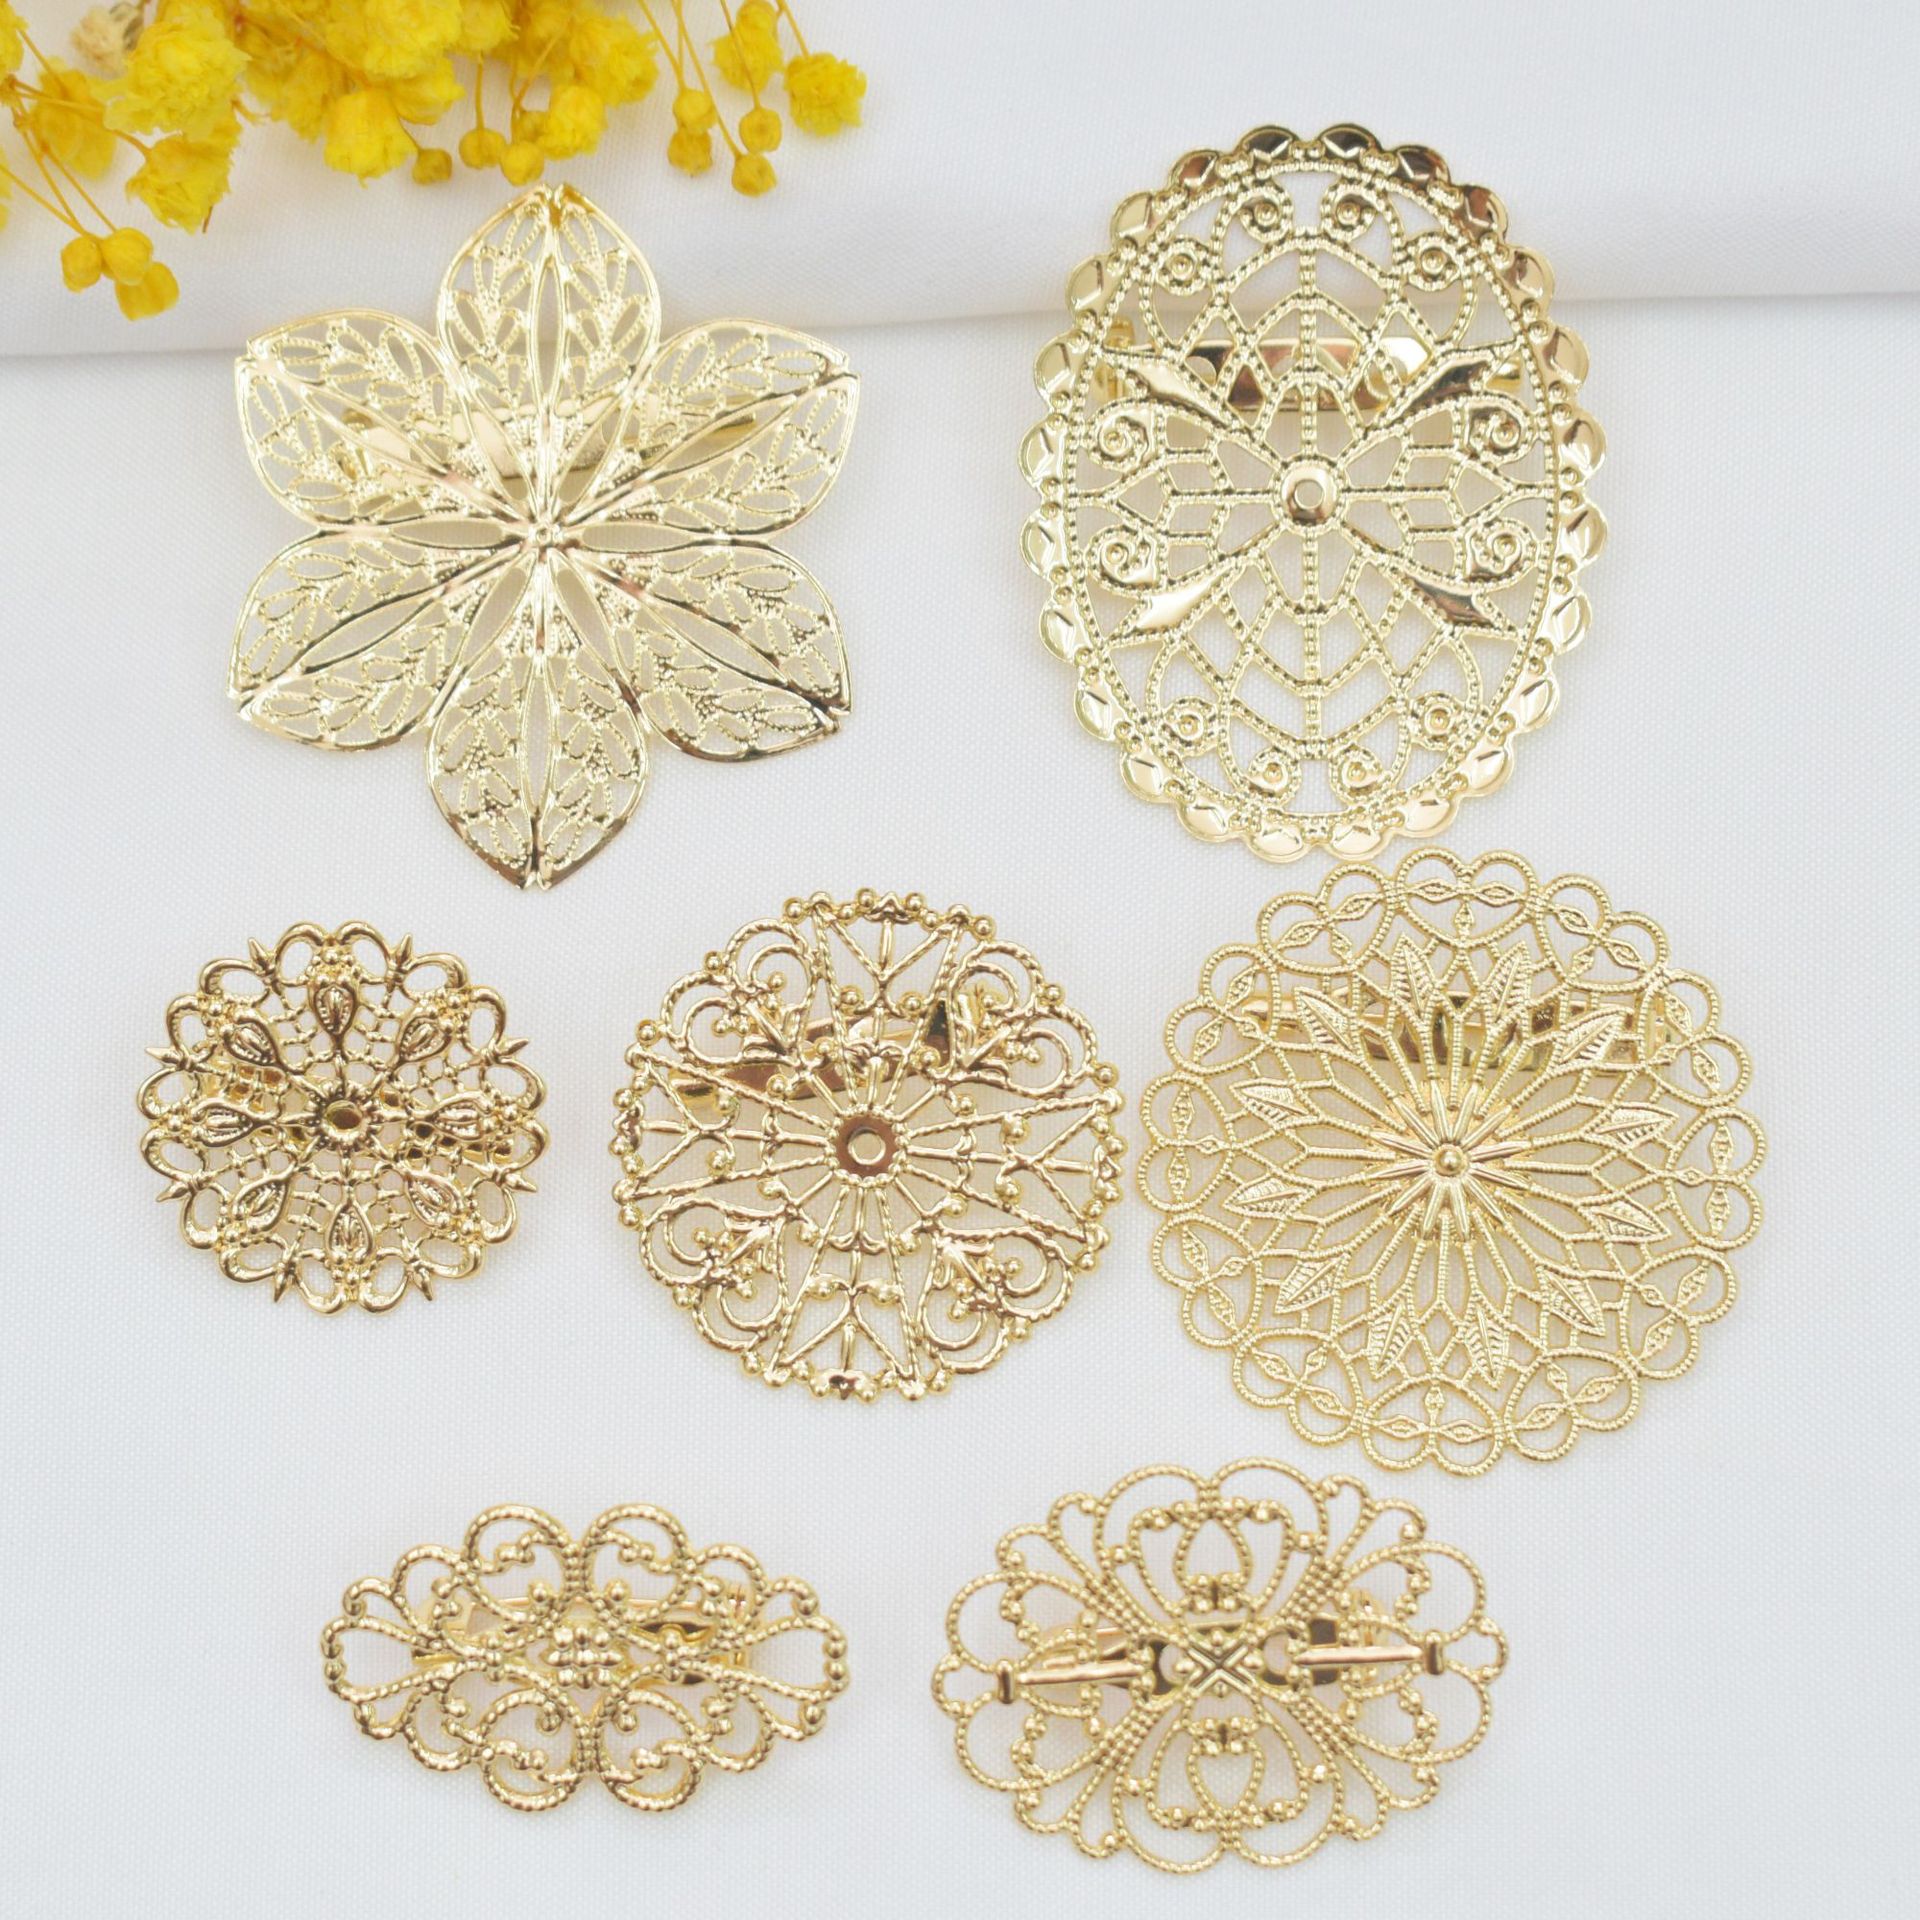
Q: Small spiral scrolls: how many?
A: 12